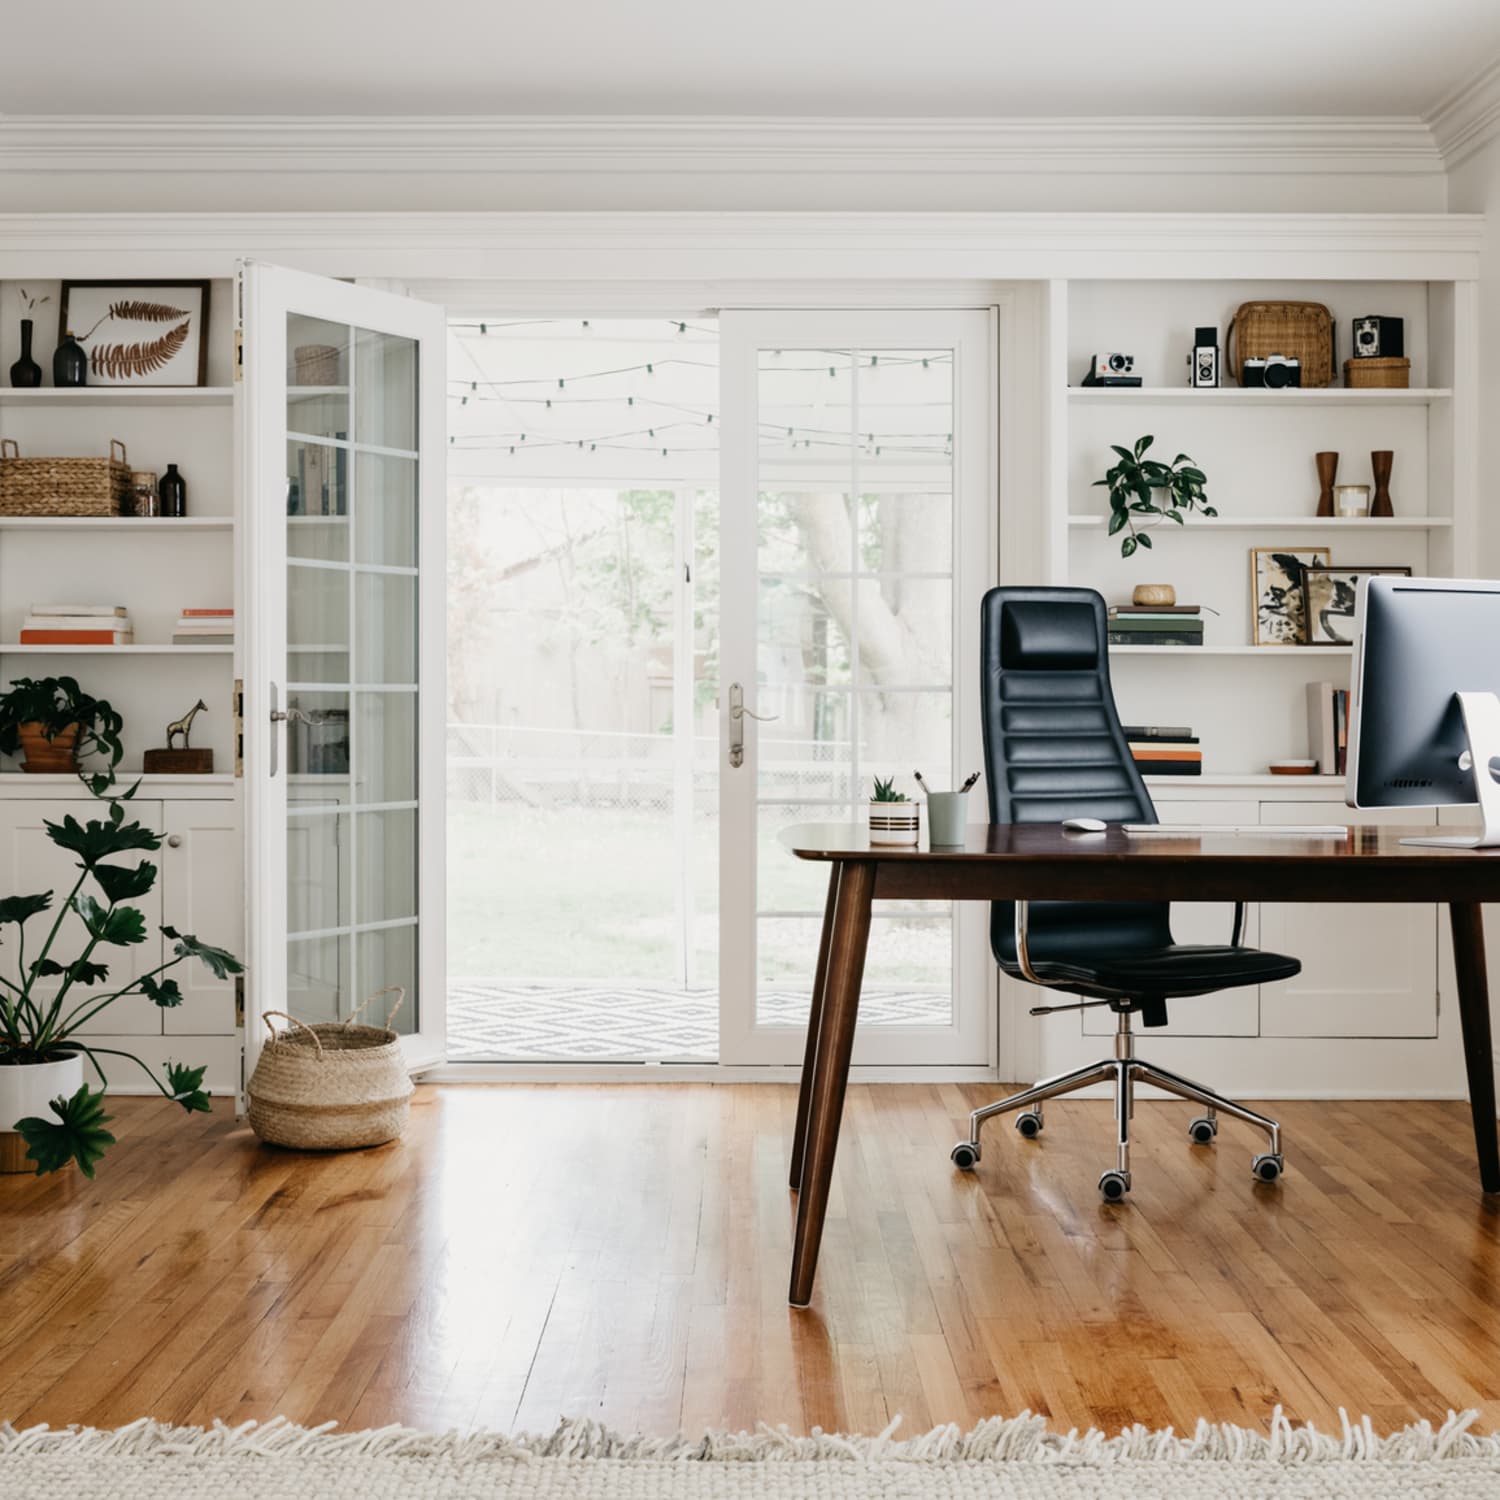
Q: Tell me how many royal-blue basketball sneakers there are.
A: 0